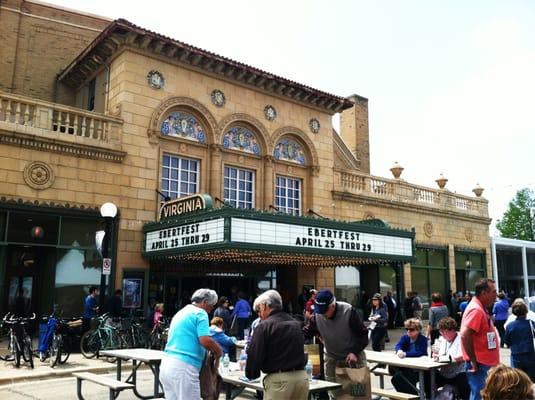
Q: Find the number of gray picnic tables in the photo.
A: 3